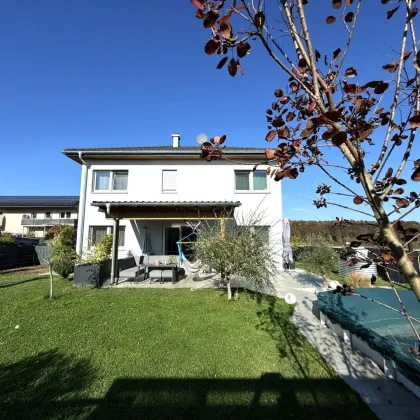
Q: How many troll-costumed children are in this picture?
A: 0